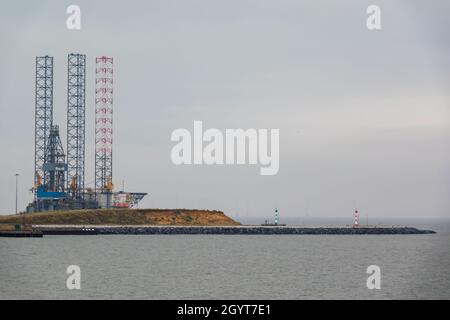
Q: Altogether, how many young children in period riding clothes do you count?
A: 0